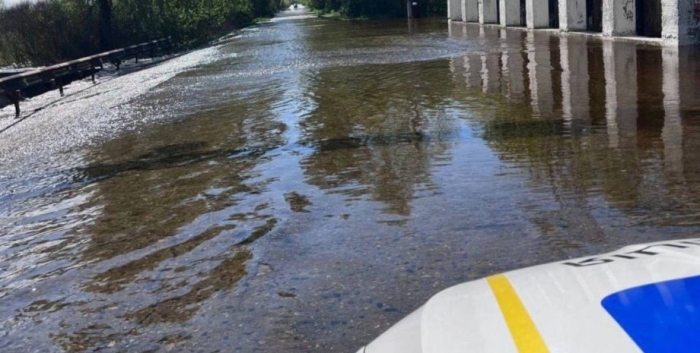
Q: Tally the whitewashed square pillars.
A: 8